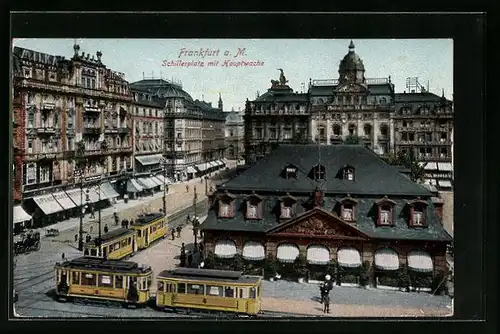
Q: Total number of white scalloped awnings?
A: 7